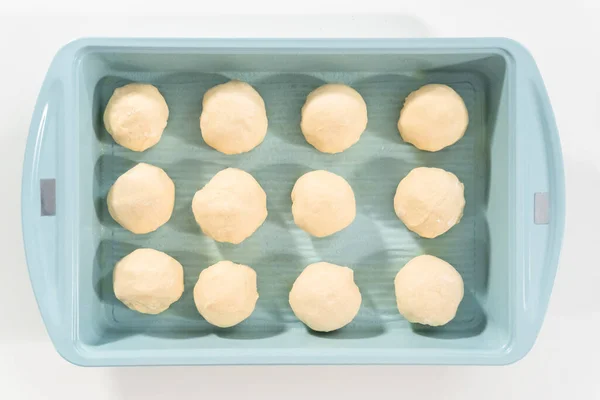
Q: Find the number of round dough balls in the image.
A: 12